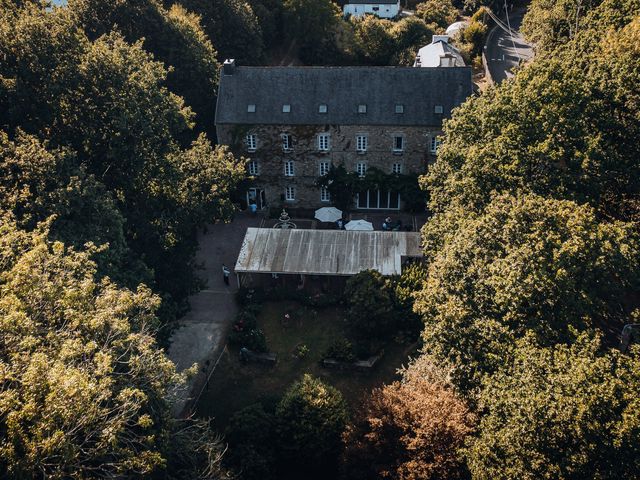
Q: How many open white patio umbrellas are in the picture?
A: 2